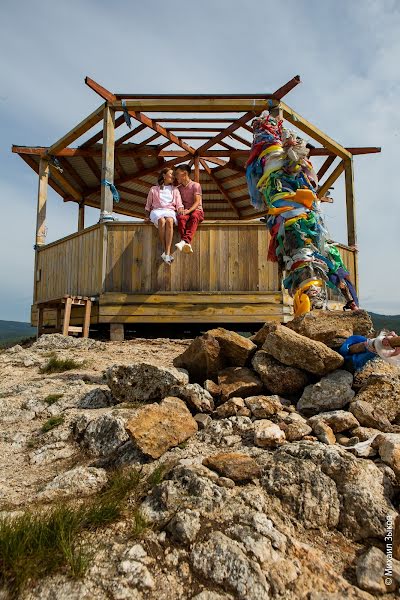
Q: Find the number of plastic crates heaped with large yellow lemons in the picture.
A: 0